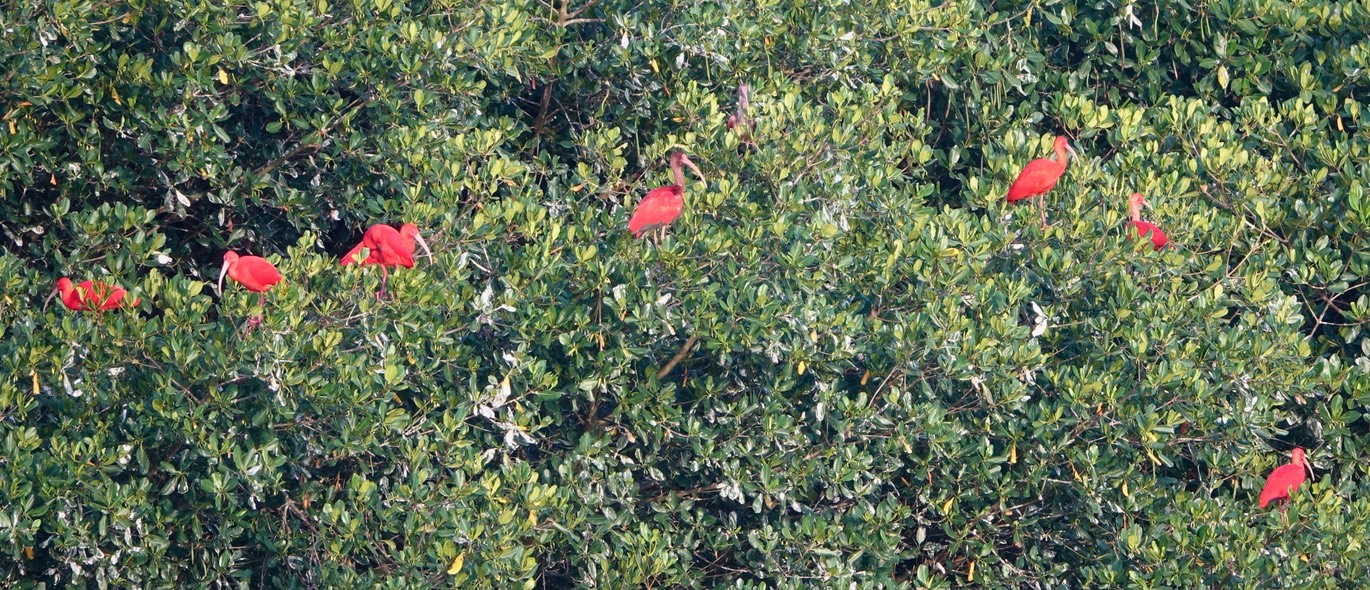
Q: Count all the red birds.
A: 7